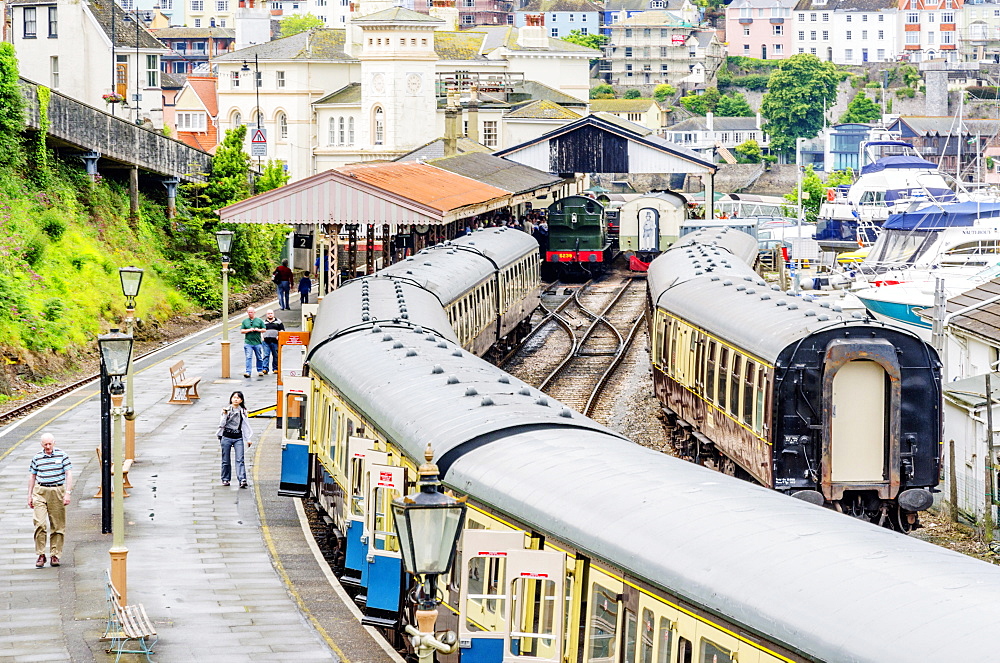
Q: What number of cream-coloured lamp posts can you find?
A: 4